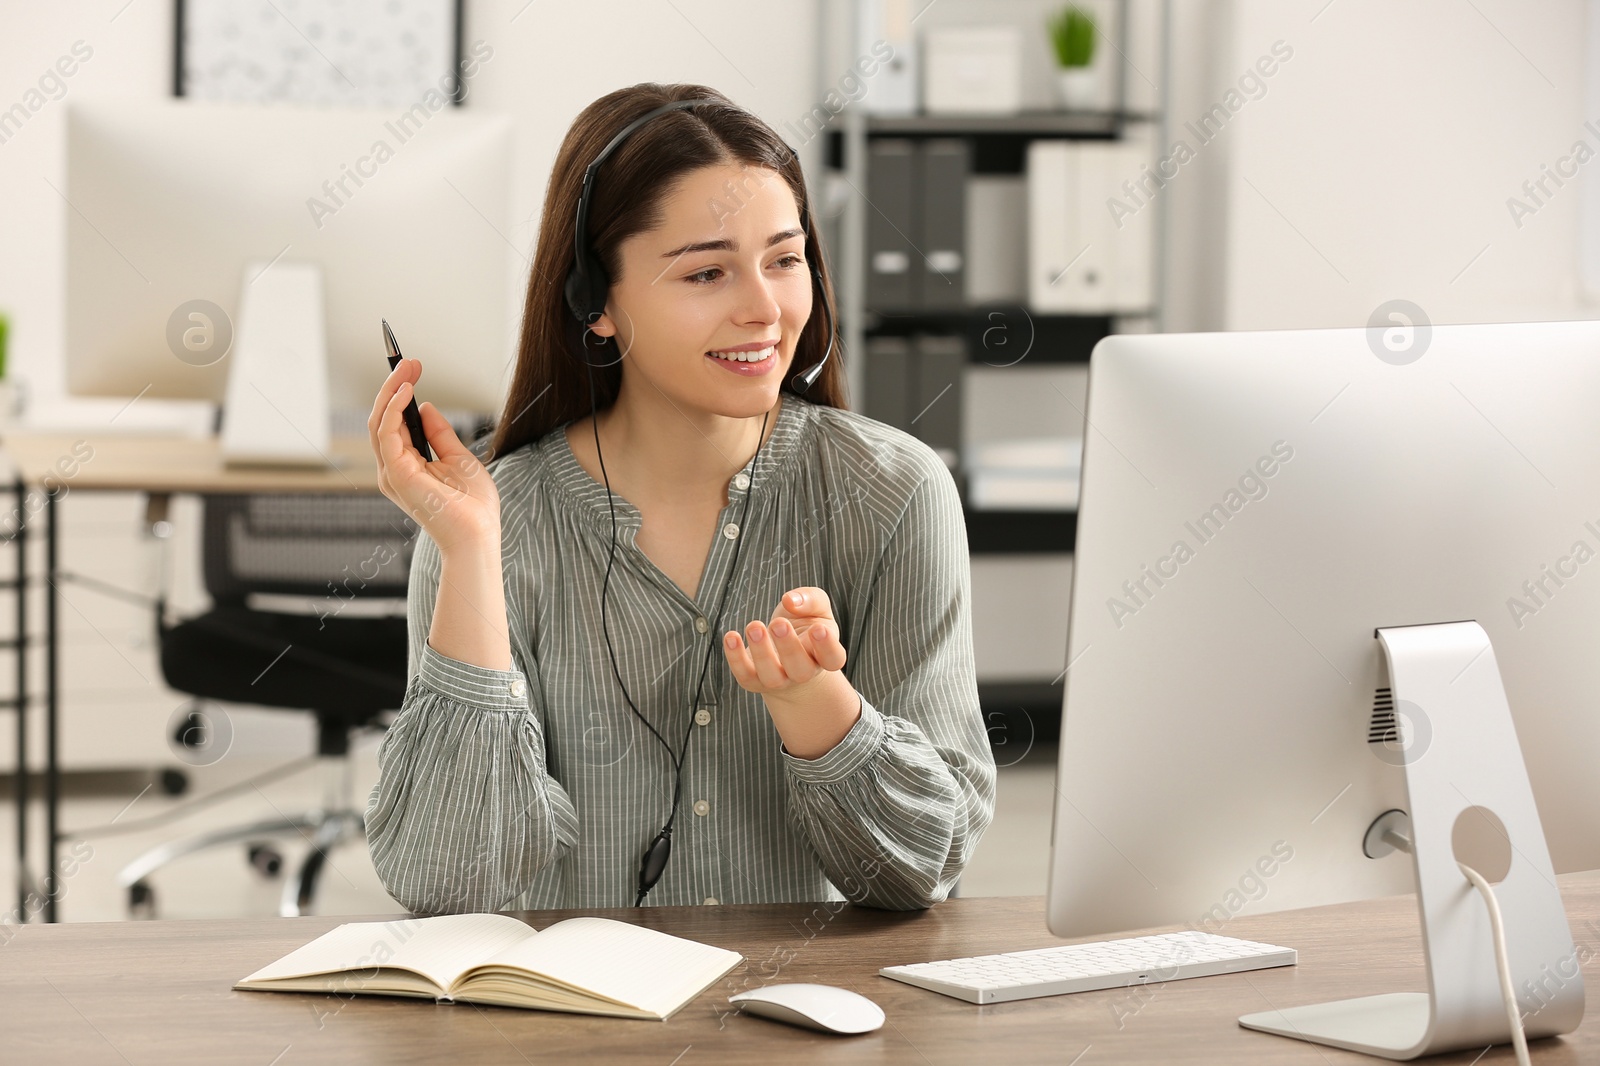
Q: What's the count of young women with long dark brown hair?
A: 1